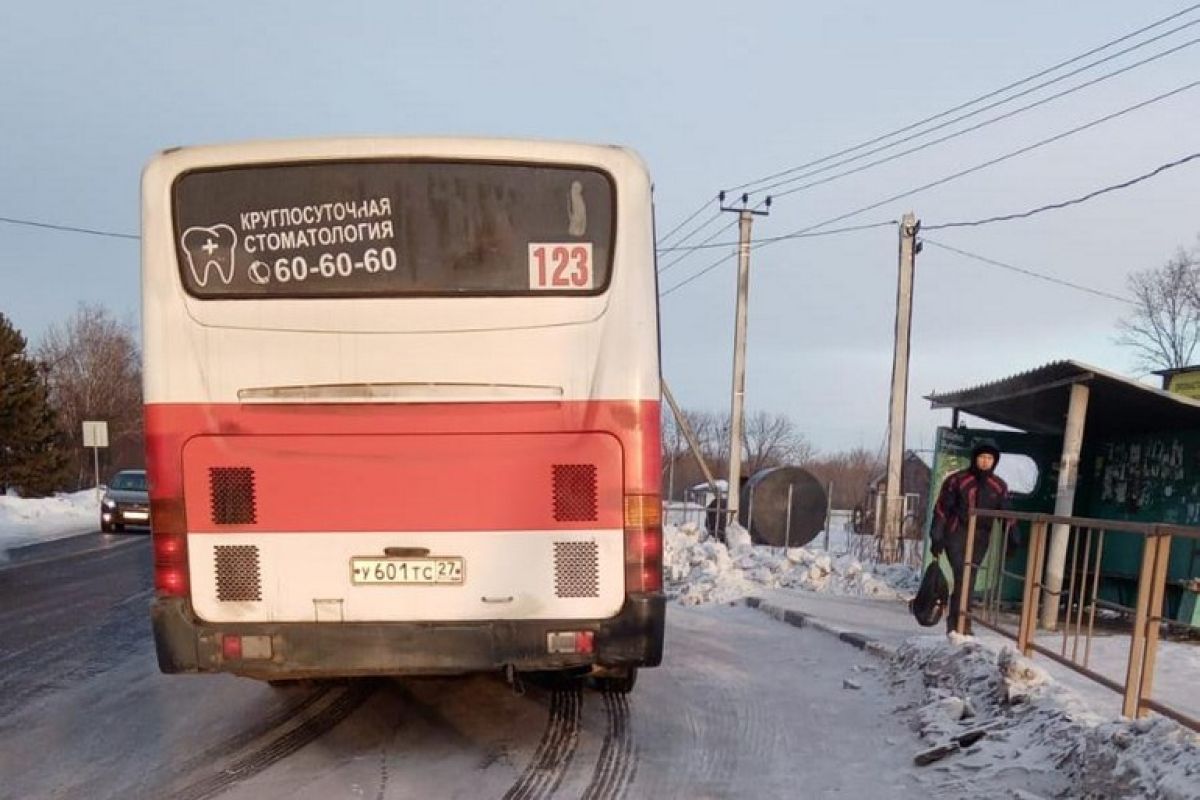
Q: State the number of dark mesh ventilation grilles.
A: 4